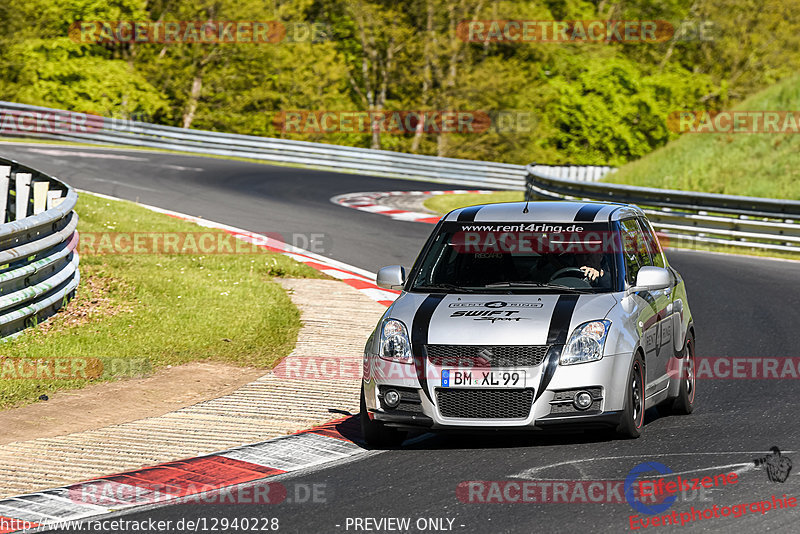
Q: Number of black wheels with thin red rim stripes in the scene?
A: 2